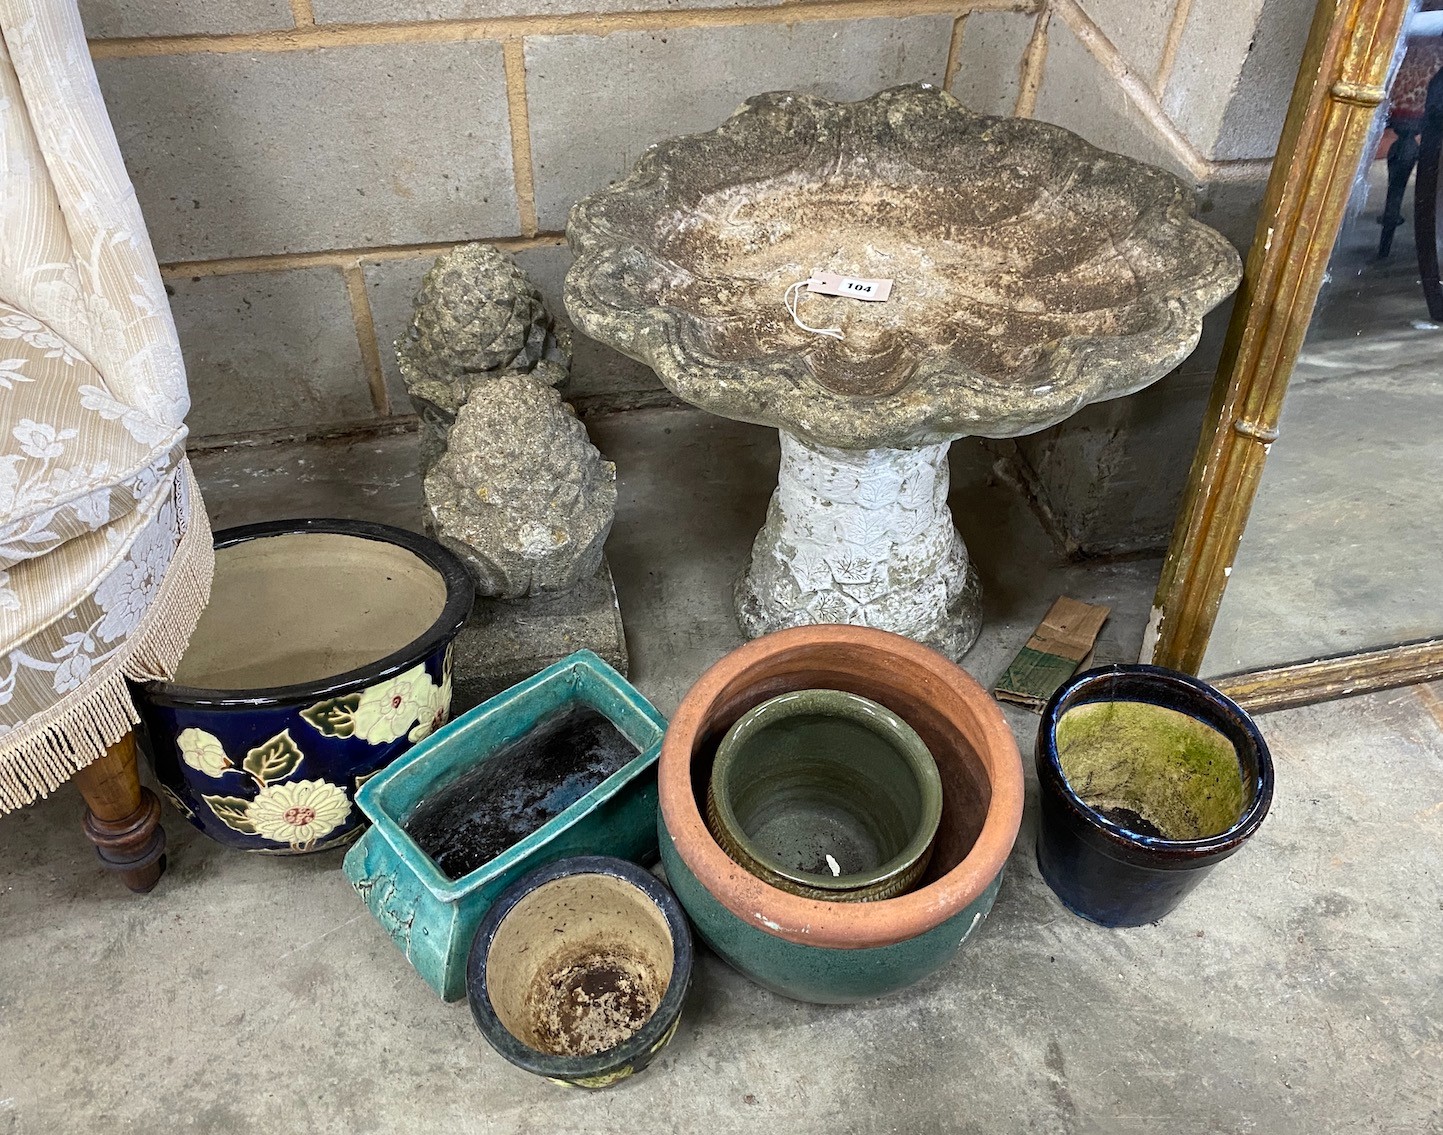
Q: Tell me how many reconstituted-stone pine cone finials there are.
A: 2